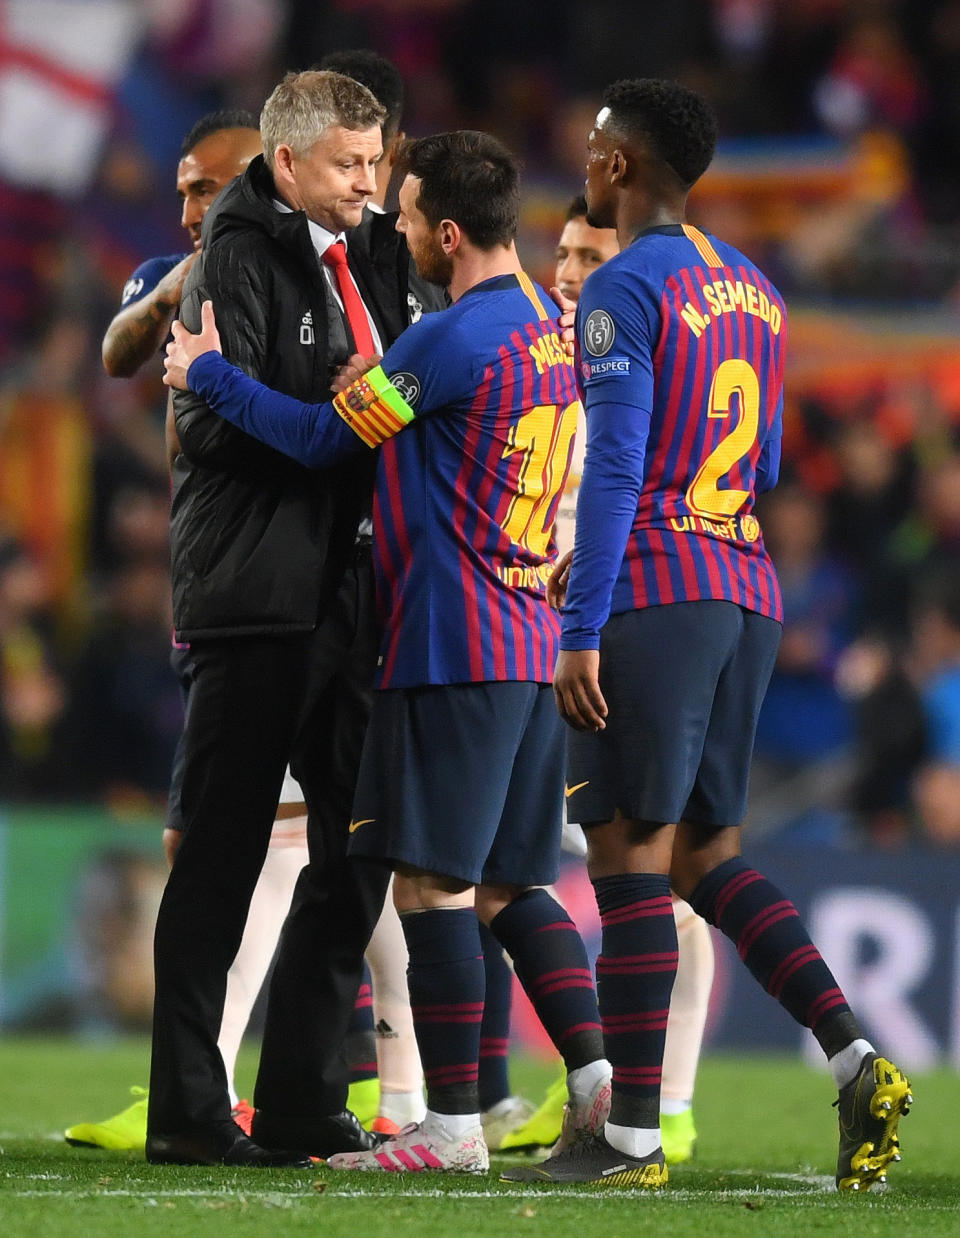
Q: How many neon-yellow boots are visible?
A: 4